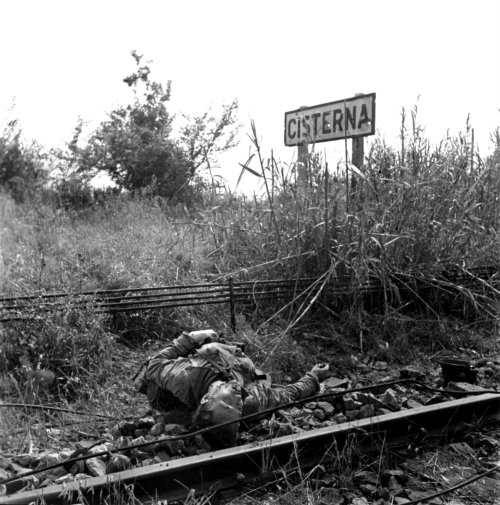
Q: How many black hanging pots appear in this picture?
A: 0